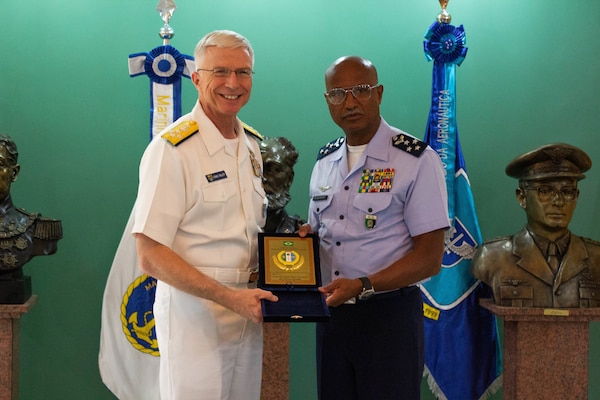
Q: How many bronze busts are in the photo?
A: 3